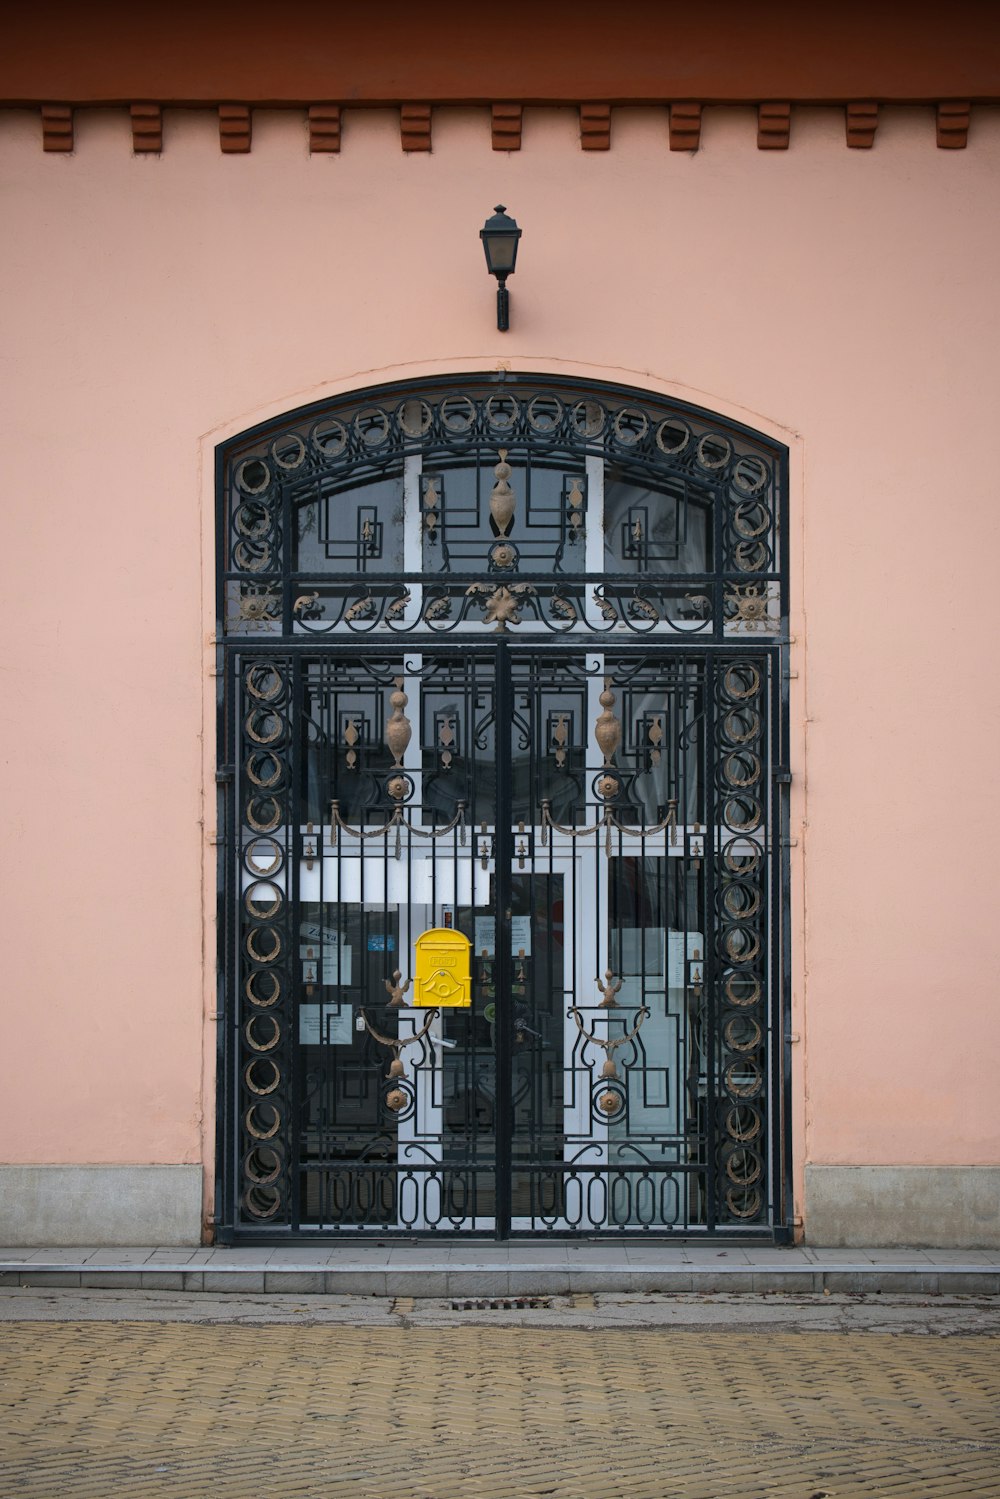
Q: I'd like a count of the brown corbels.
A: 11